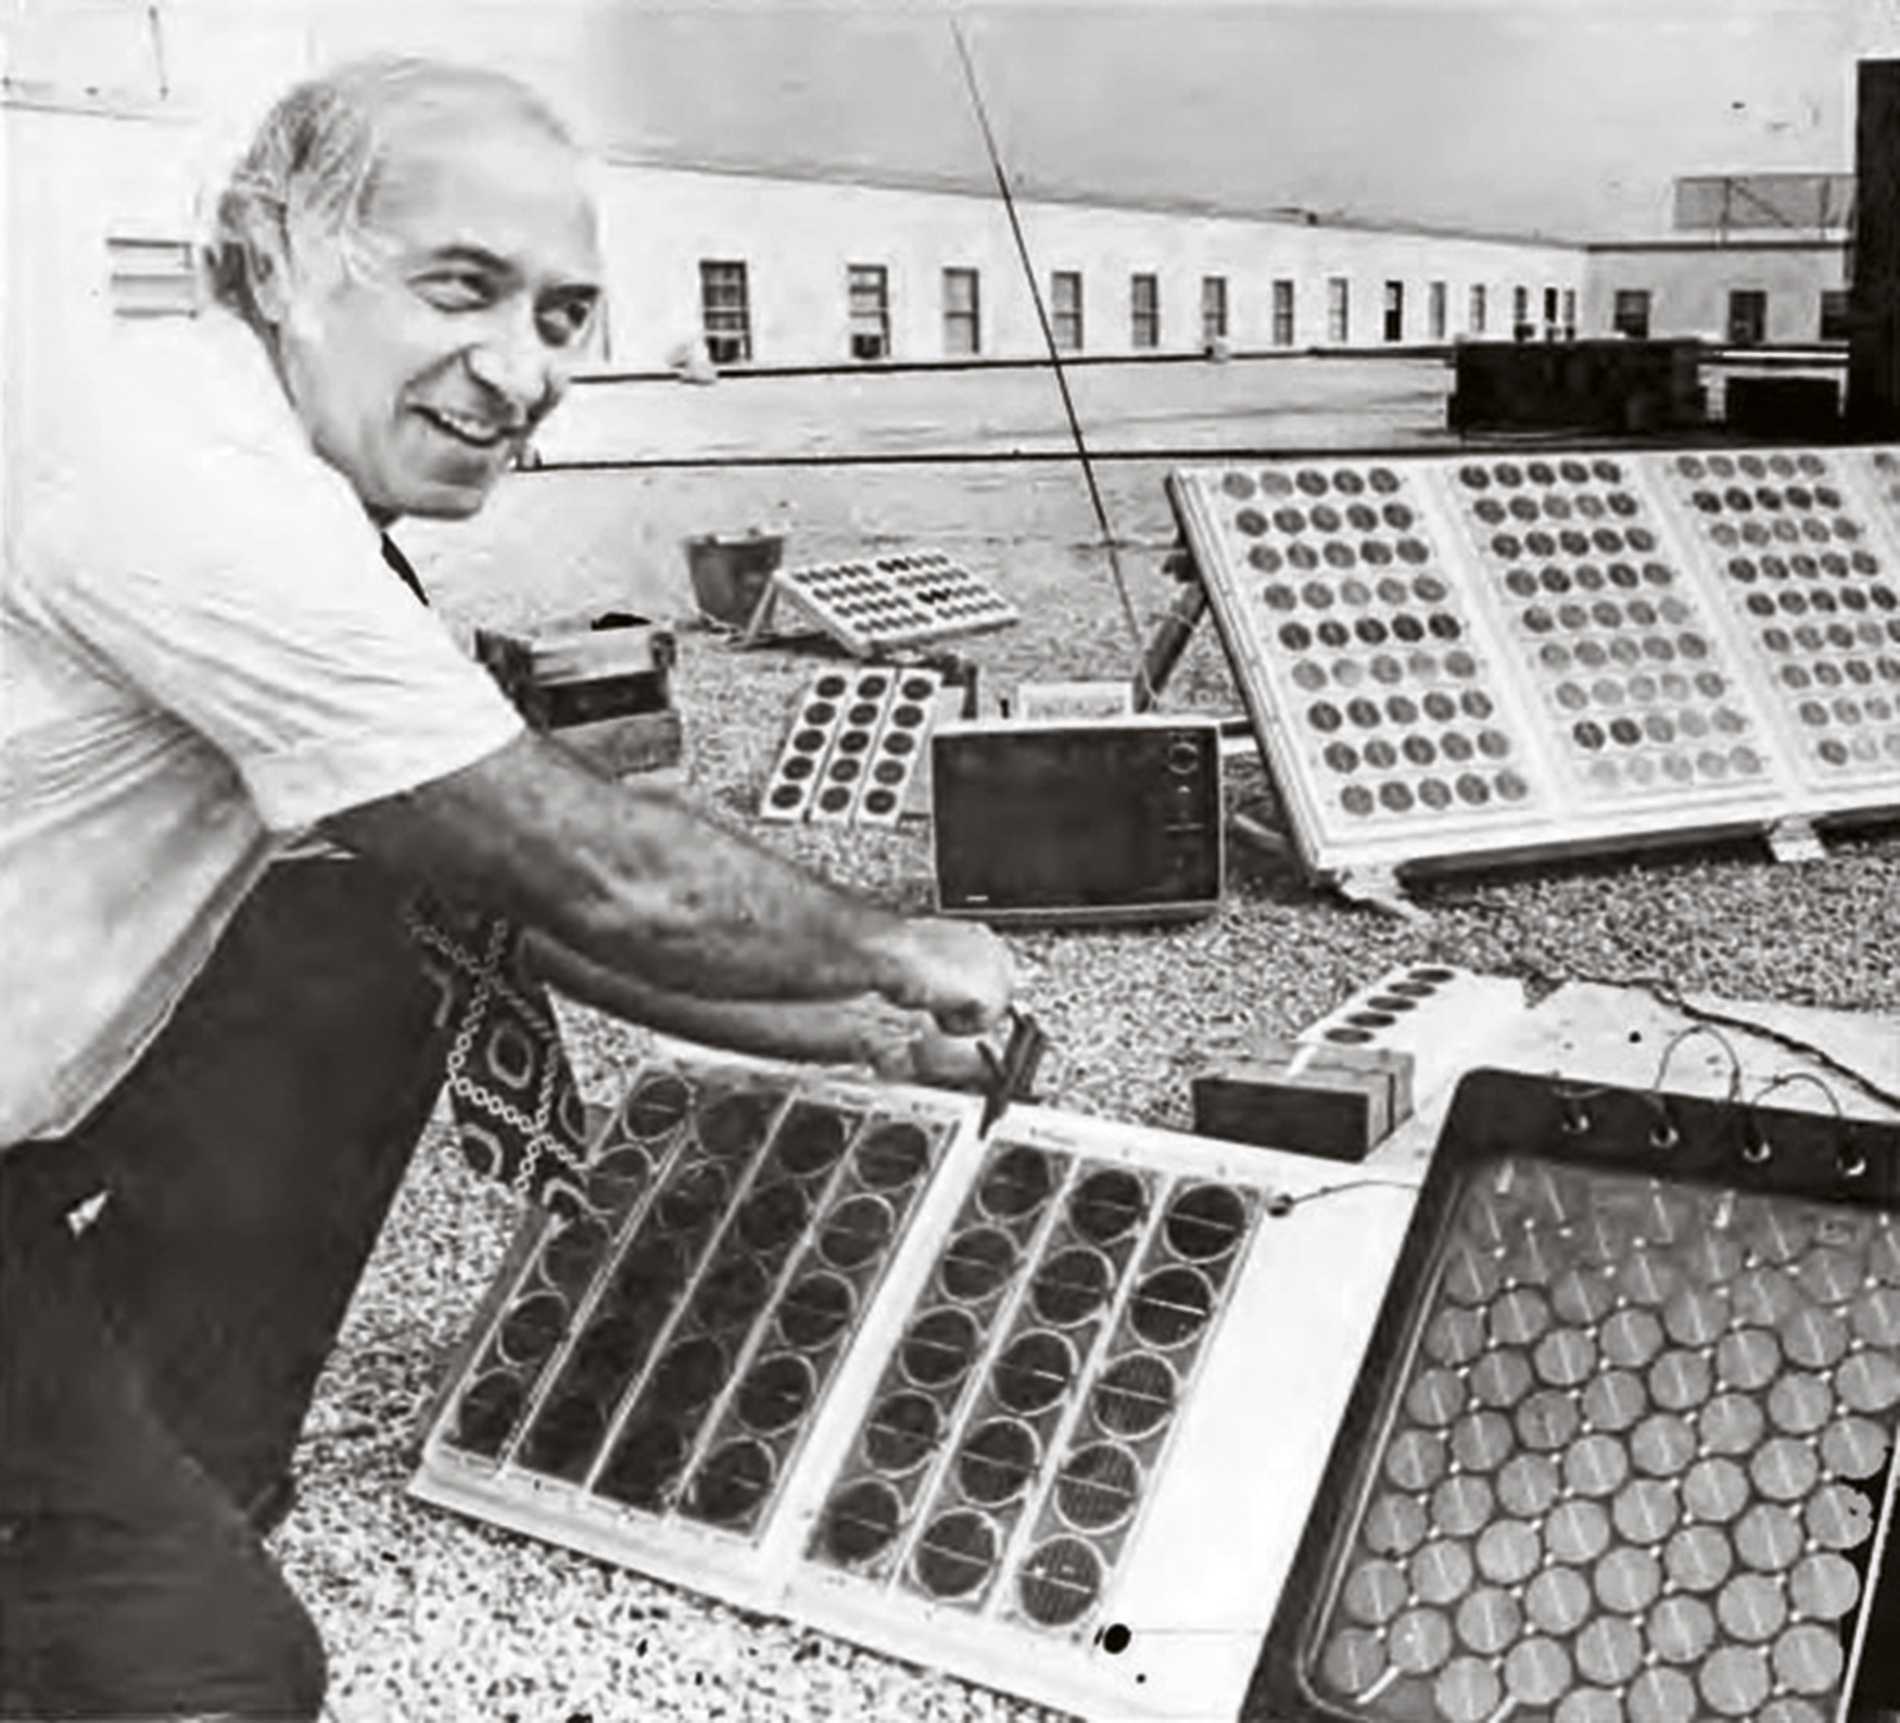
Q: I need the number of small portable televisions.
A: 1